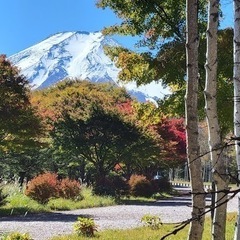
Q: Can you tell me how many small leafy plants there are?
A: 3